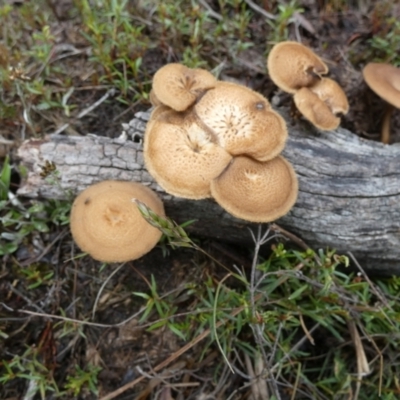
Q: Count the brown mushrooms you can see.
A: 8